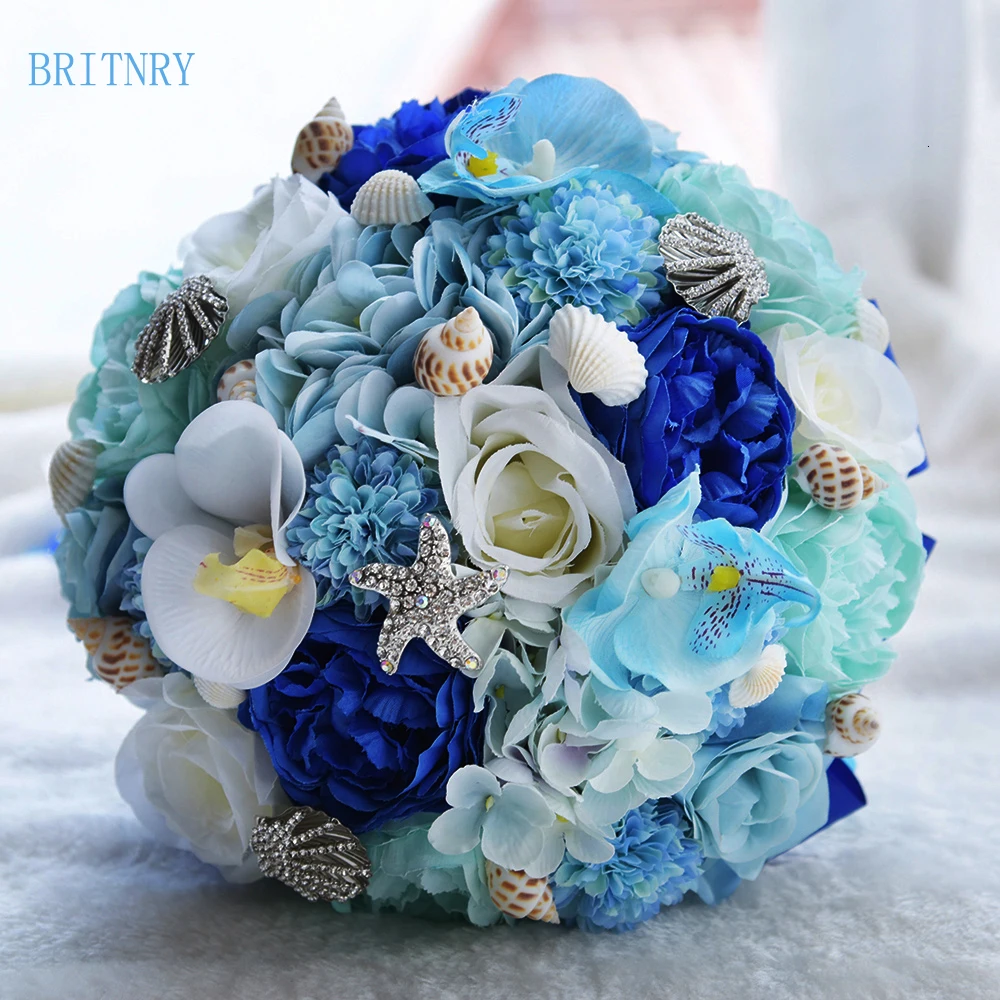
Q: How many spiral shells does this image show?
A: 7